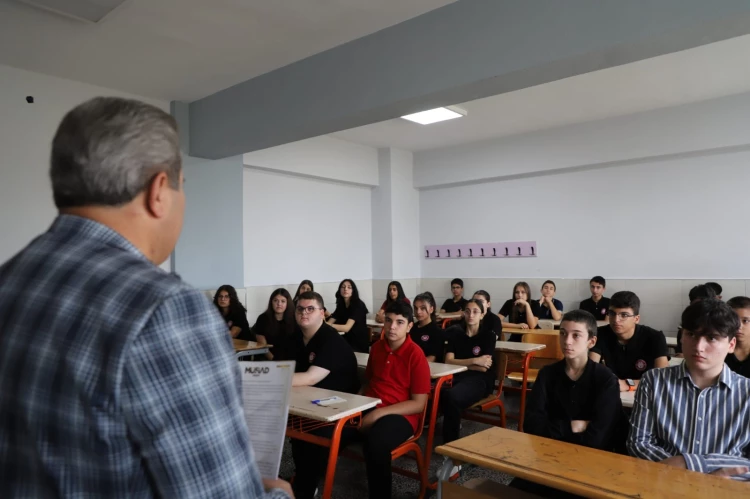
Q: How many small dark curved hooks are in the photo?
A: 10